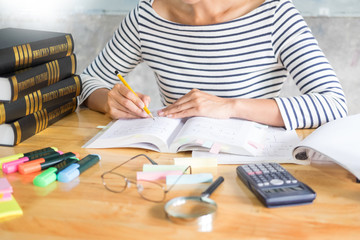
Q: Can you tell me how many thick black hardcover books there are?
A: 4